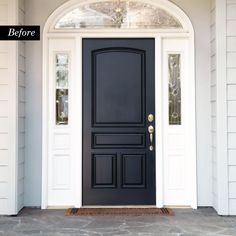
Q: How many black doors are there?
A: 1